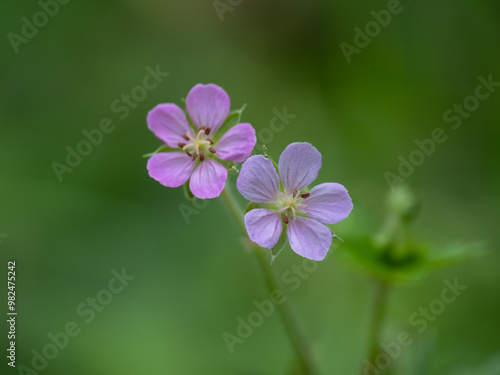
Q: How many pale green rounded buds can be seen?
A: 1